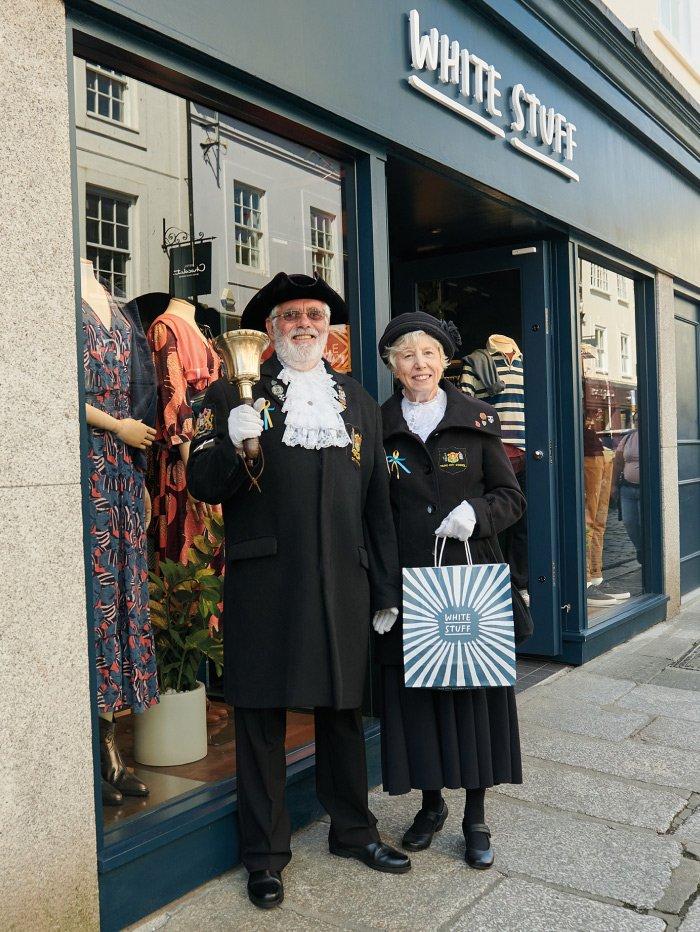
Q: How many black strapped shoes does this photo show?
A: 2